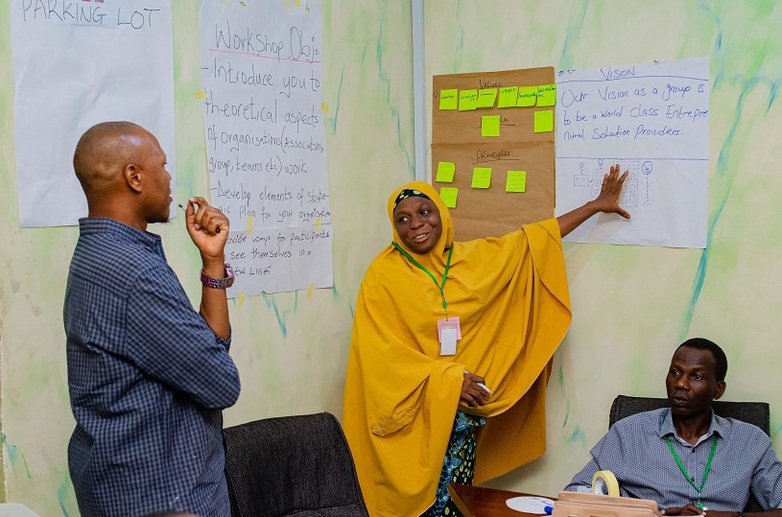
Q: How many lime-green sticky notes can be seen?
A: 12